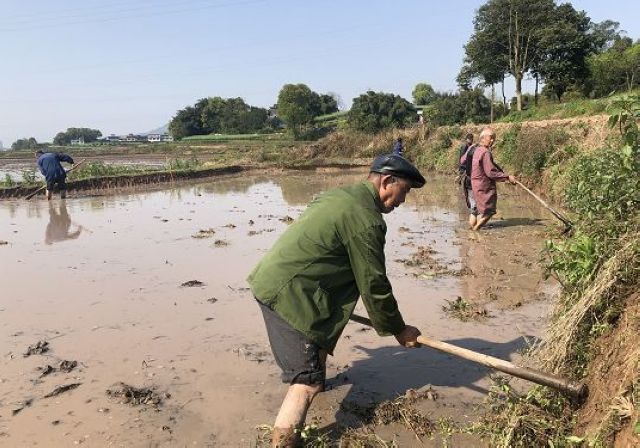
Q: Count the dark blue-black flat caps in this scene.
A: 1